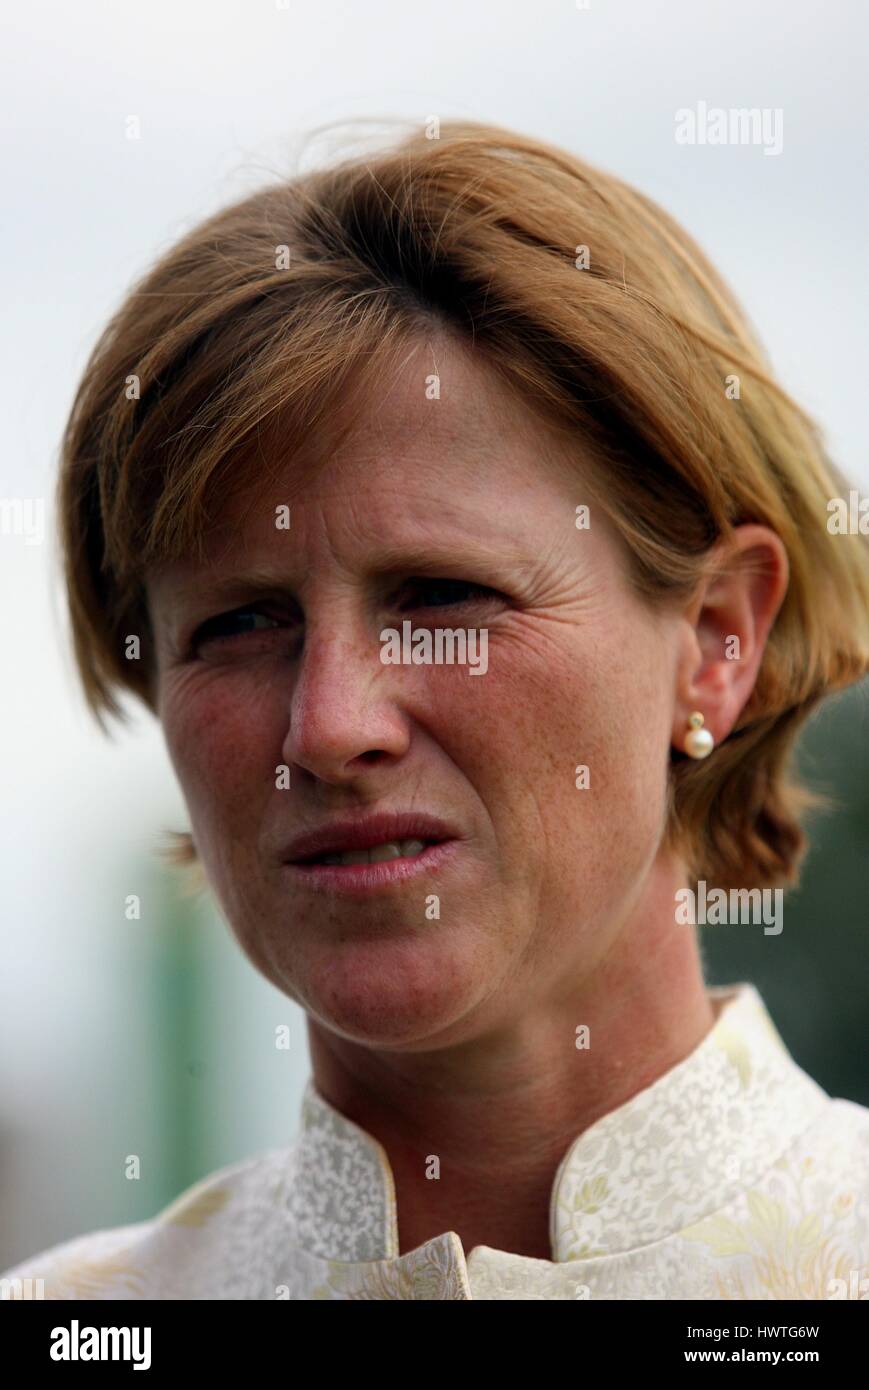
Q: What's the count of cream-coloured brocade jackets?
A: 1